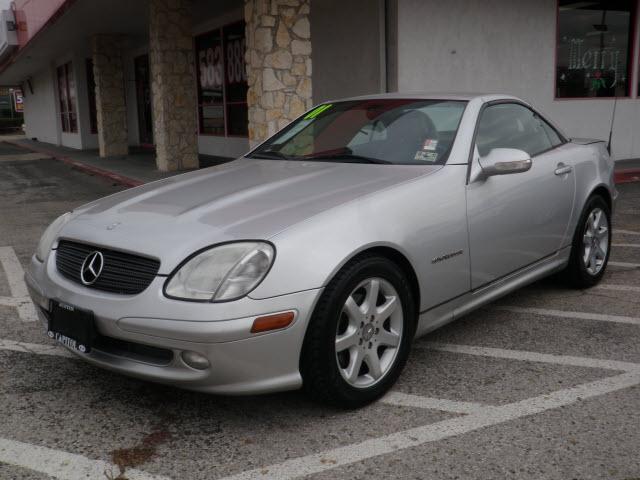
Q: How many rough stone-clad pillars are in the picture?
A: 3